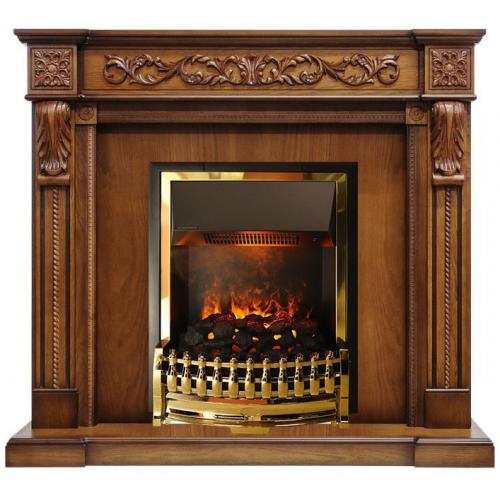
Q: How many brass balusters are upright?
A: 11